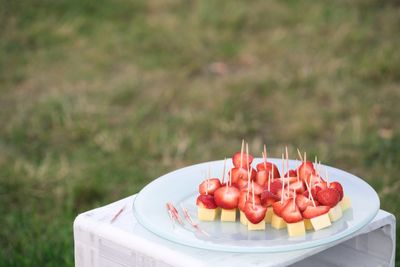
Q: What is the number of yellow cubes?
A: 11